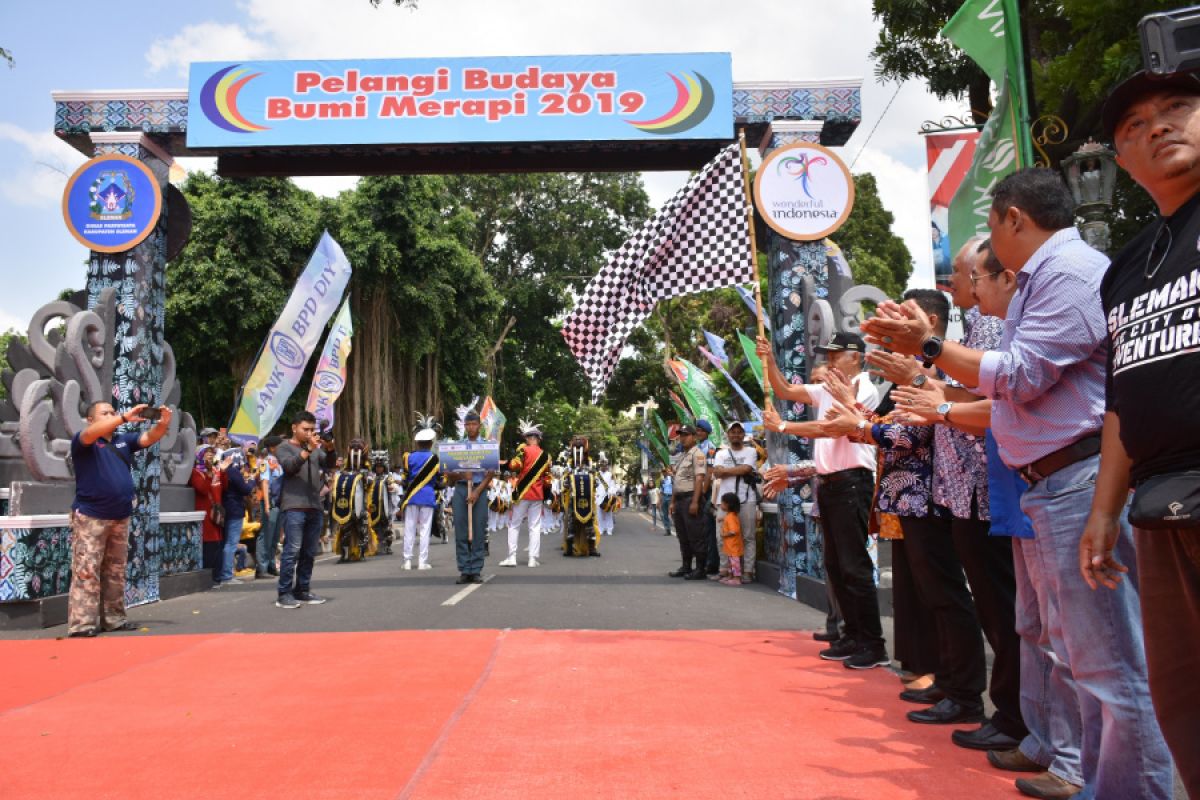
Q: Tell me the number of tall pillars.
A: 2